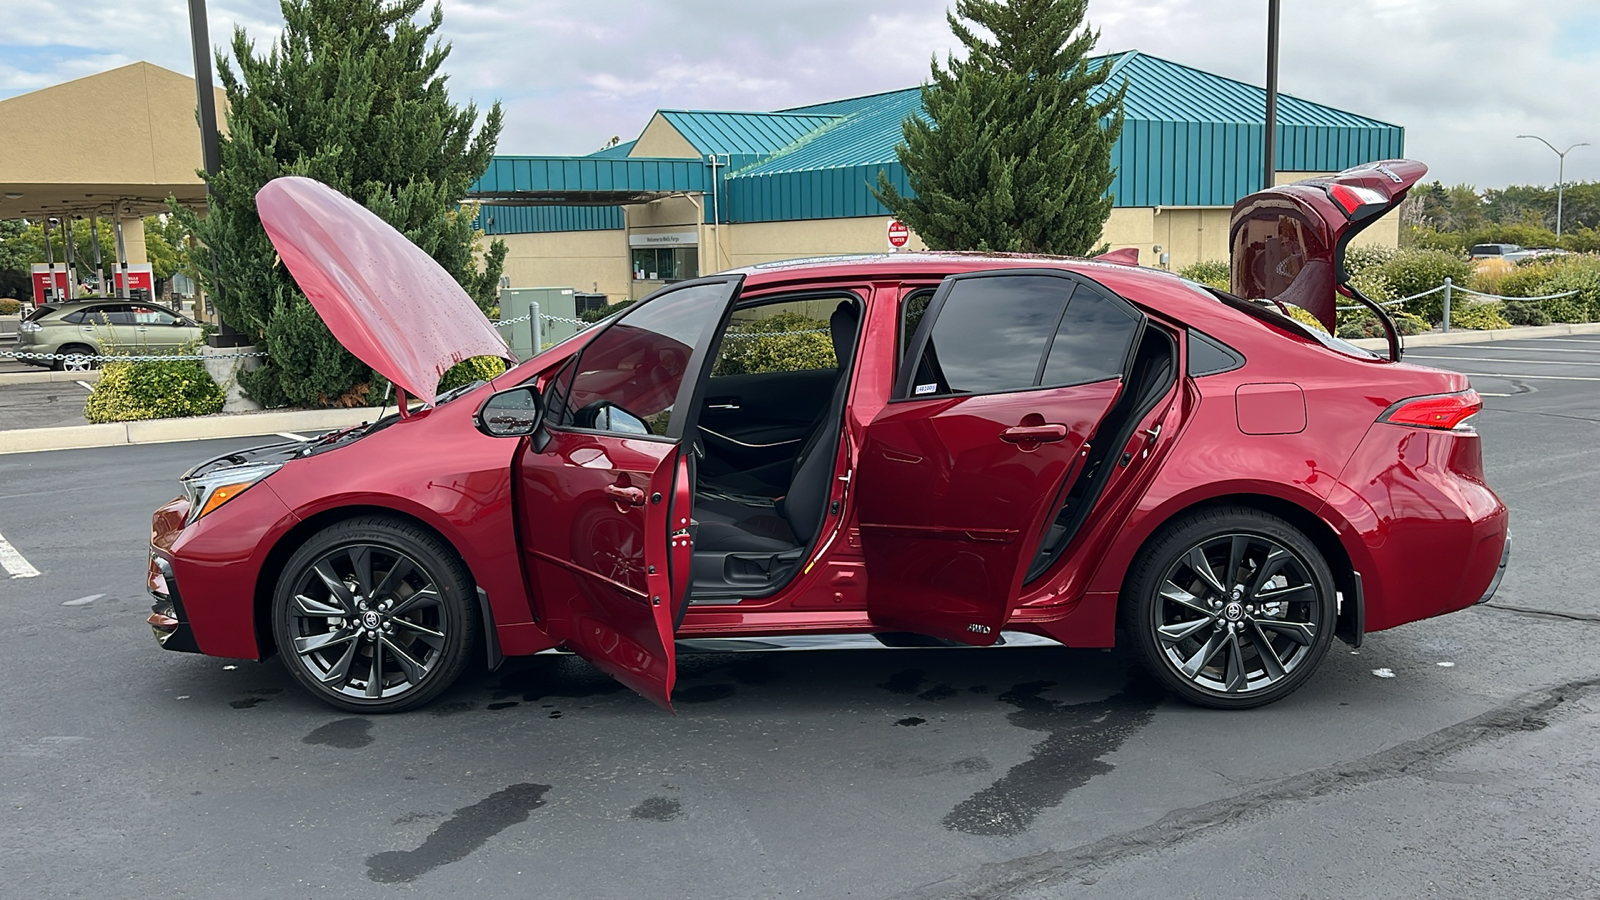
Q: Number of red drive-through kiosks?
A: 2